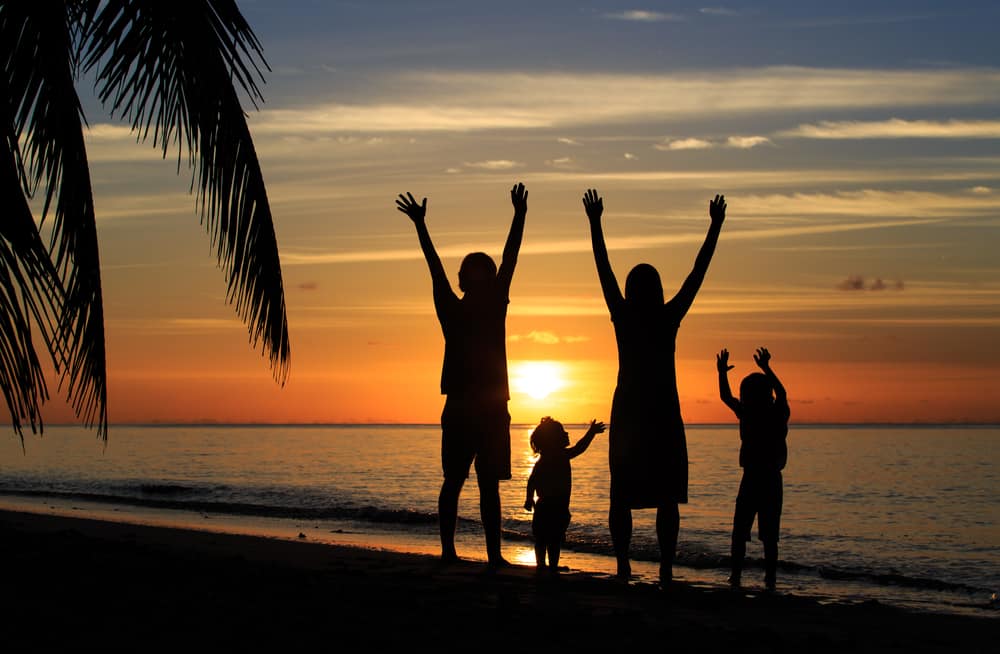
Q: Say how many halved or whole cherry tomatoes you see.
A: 0